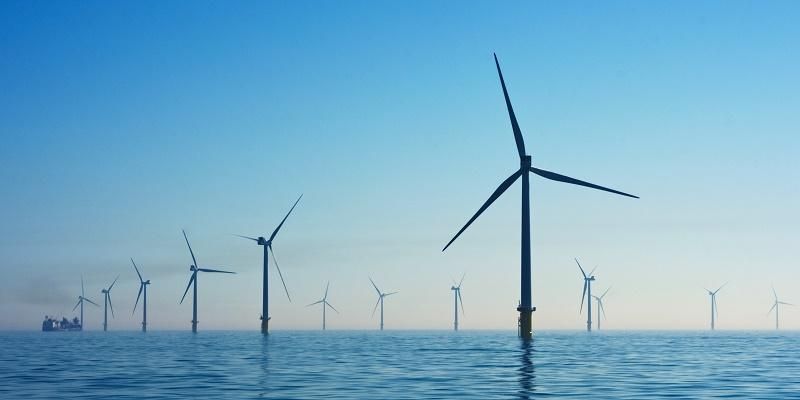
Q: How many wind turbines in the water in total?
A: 13